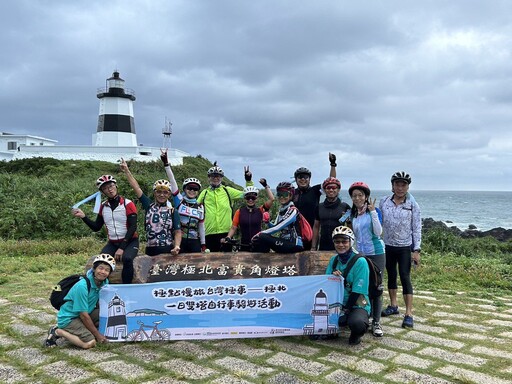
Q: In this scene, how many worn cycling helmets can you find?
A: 12